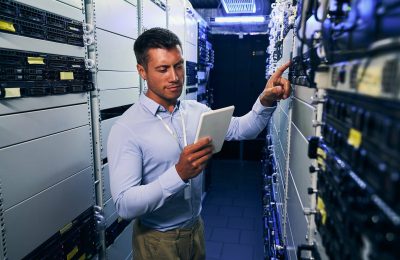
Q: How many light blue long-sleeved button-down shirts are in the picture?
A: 1